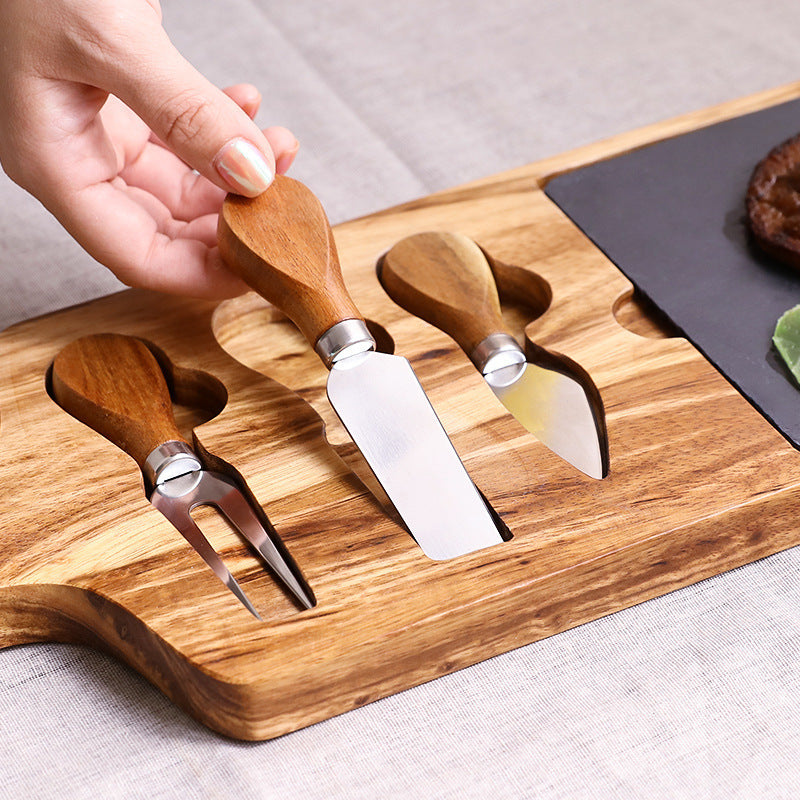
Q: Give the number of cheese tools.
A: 3